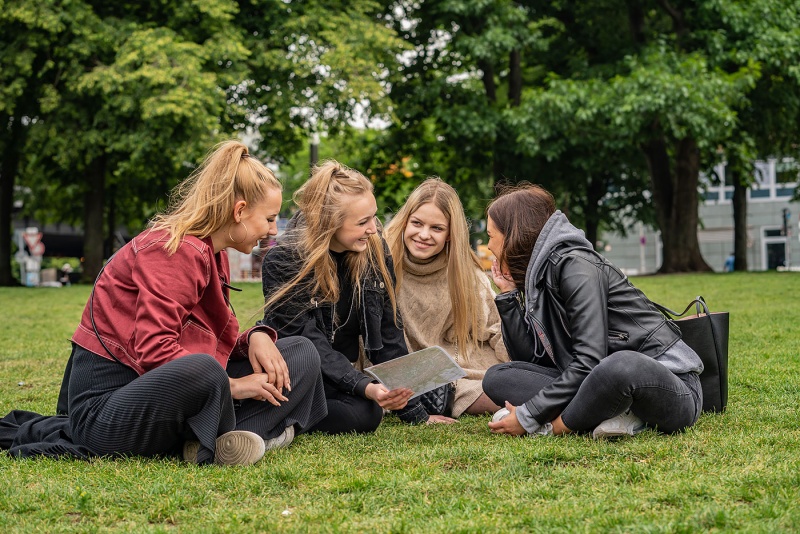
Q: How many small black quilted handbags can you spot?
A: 1